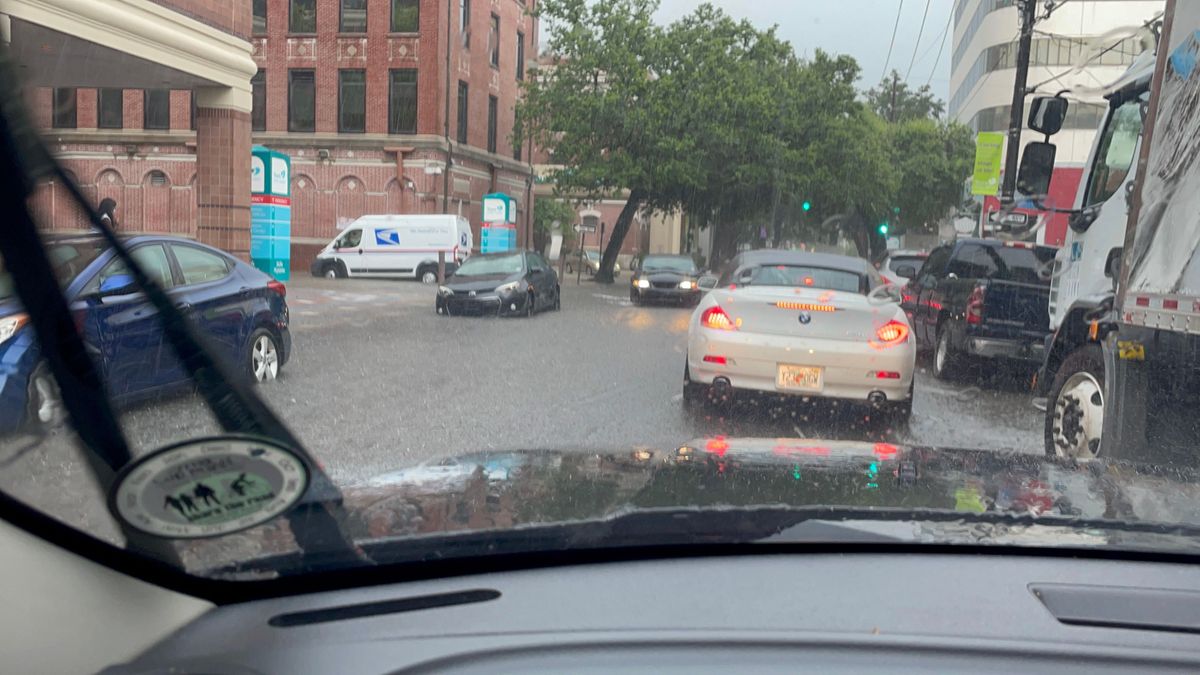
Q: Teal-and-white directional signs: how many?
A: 2